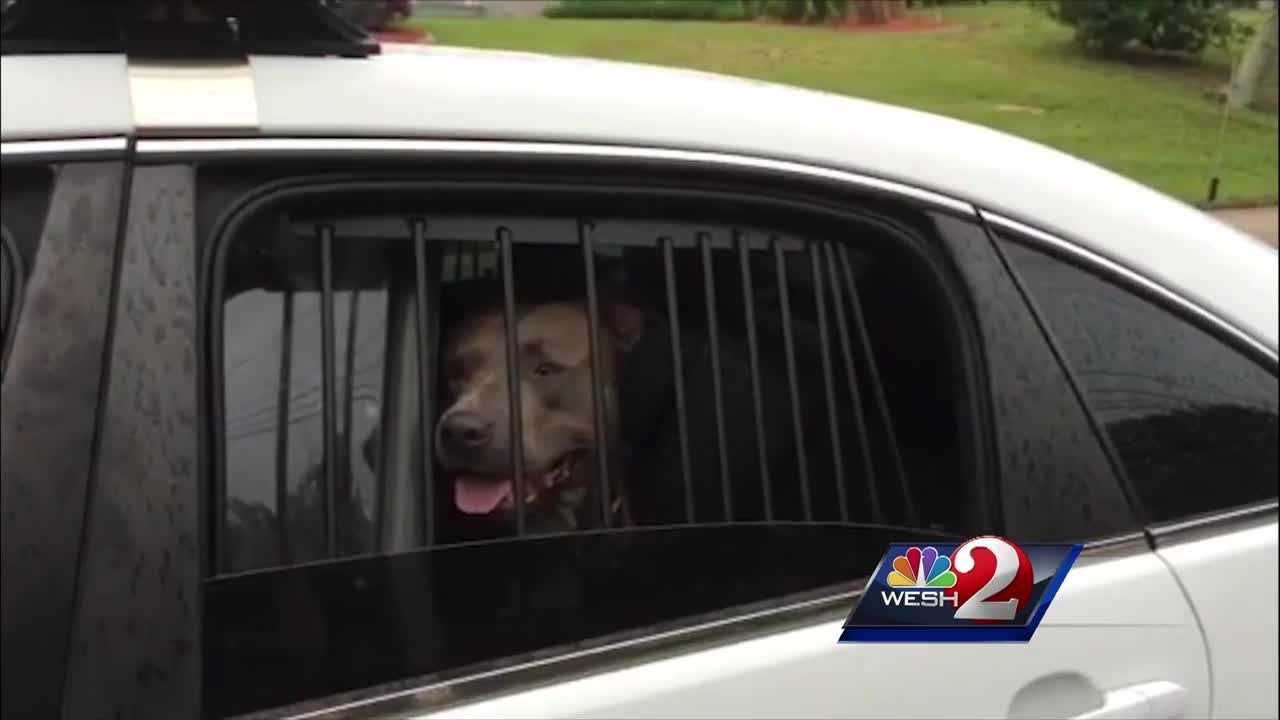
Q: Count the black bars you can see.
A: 11